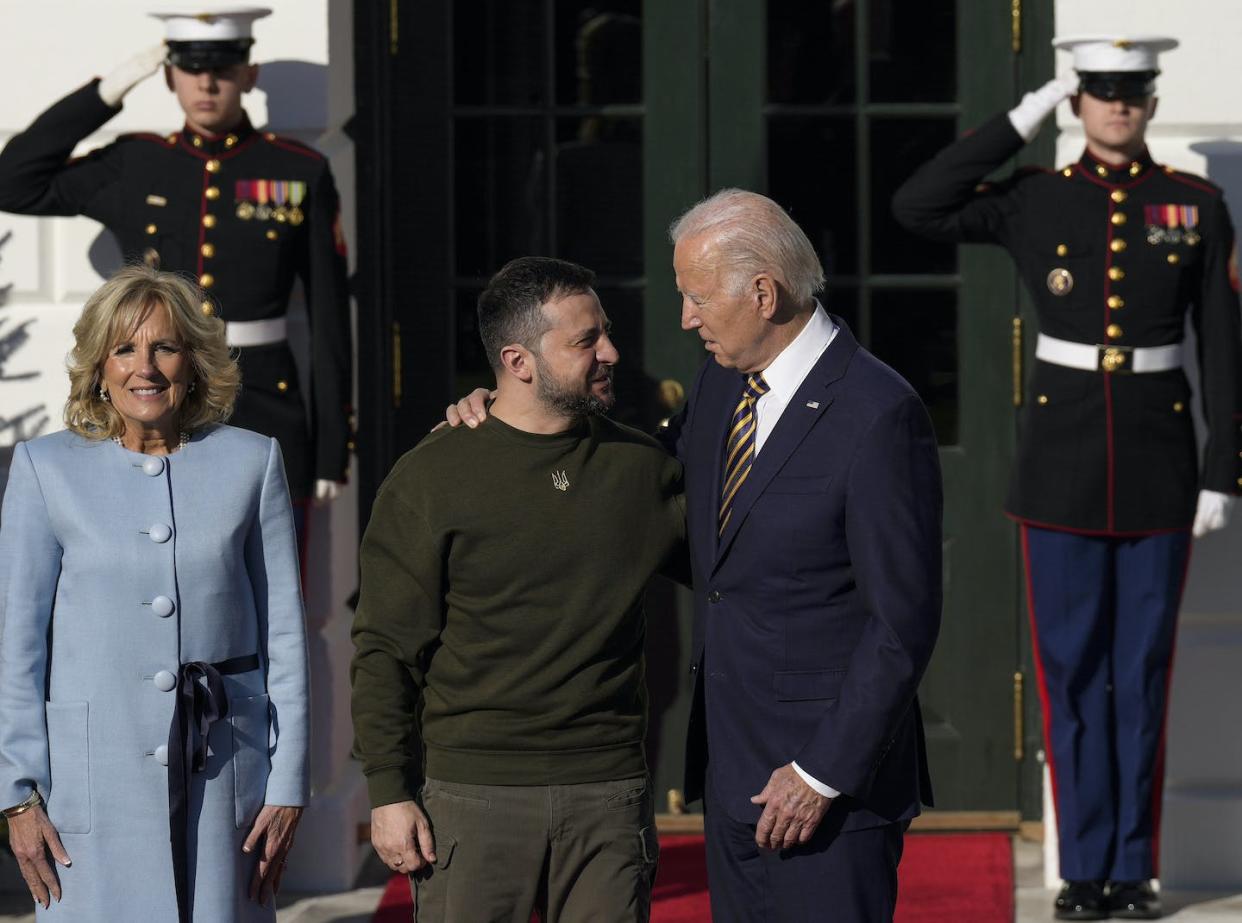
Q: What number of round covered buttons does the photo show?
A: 5